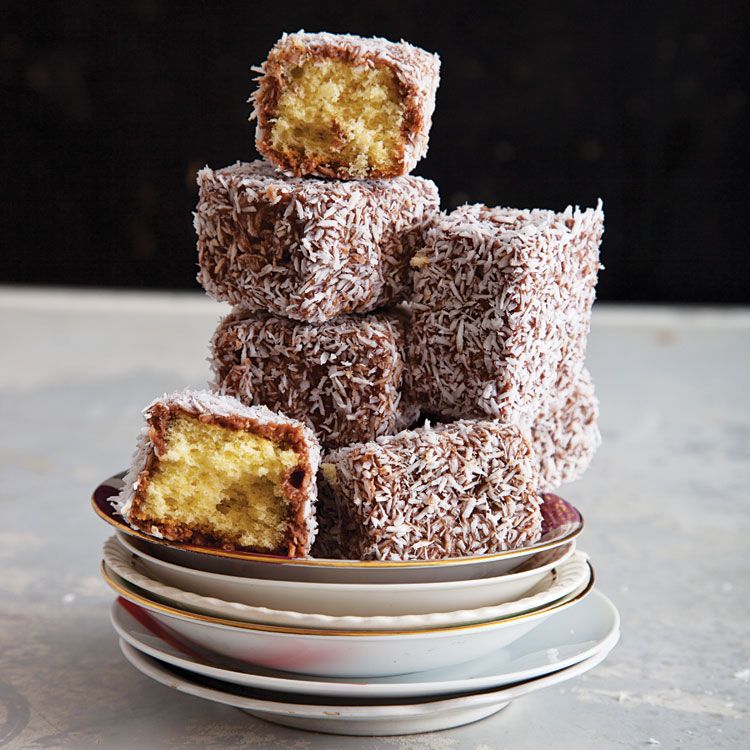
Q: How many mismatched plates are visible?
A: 6